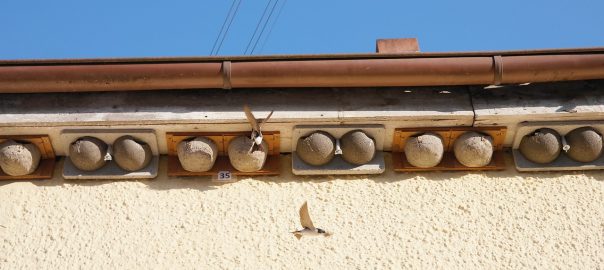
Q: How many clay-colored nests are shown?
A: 11